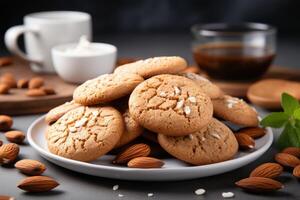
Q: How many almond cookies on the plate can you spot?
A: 9